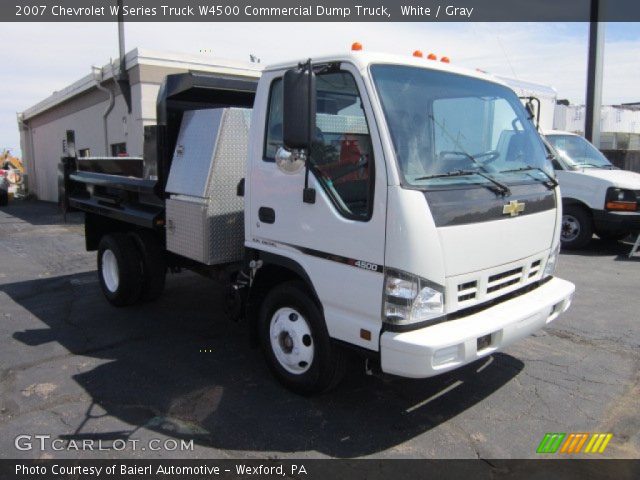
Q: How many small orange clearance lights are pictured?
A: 4